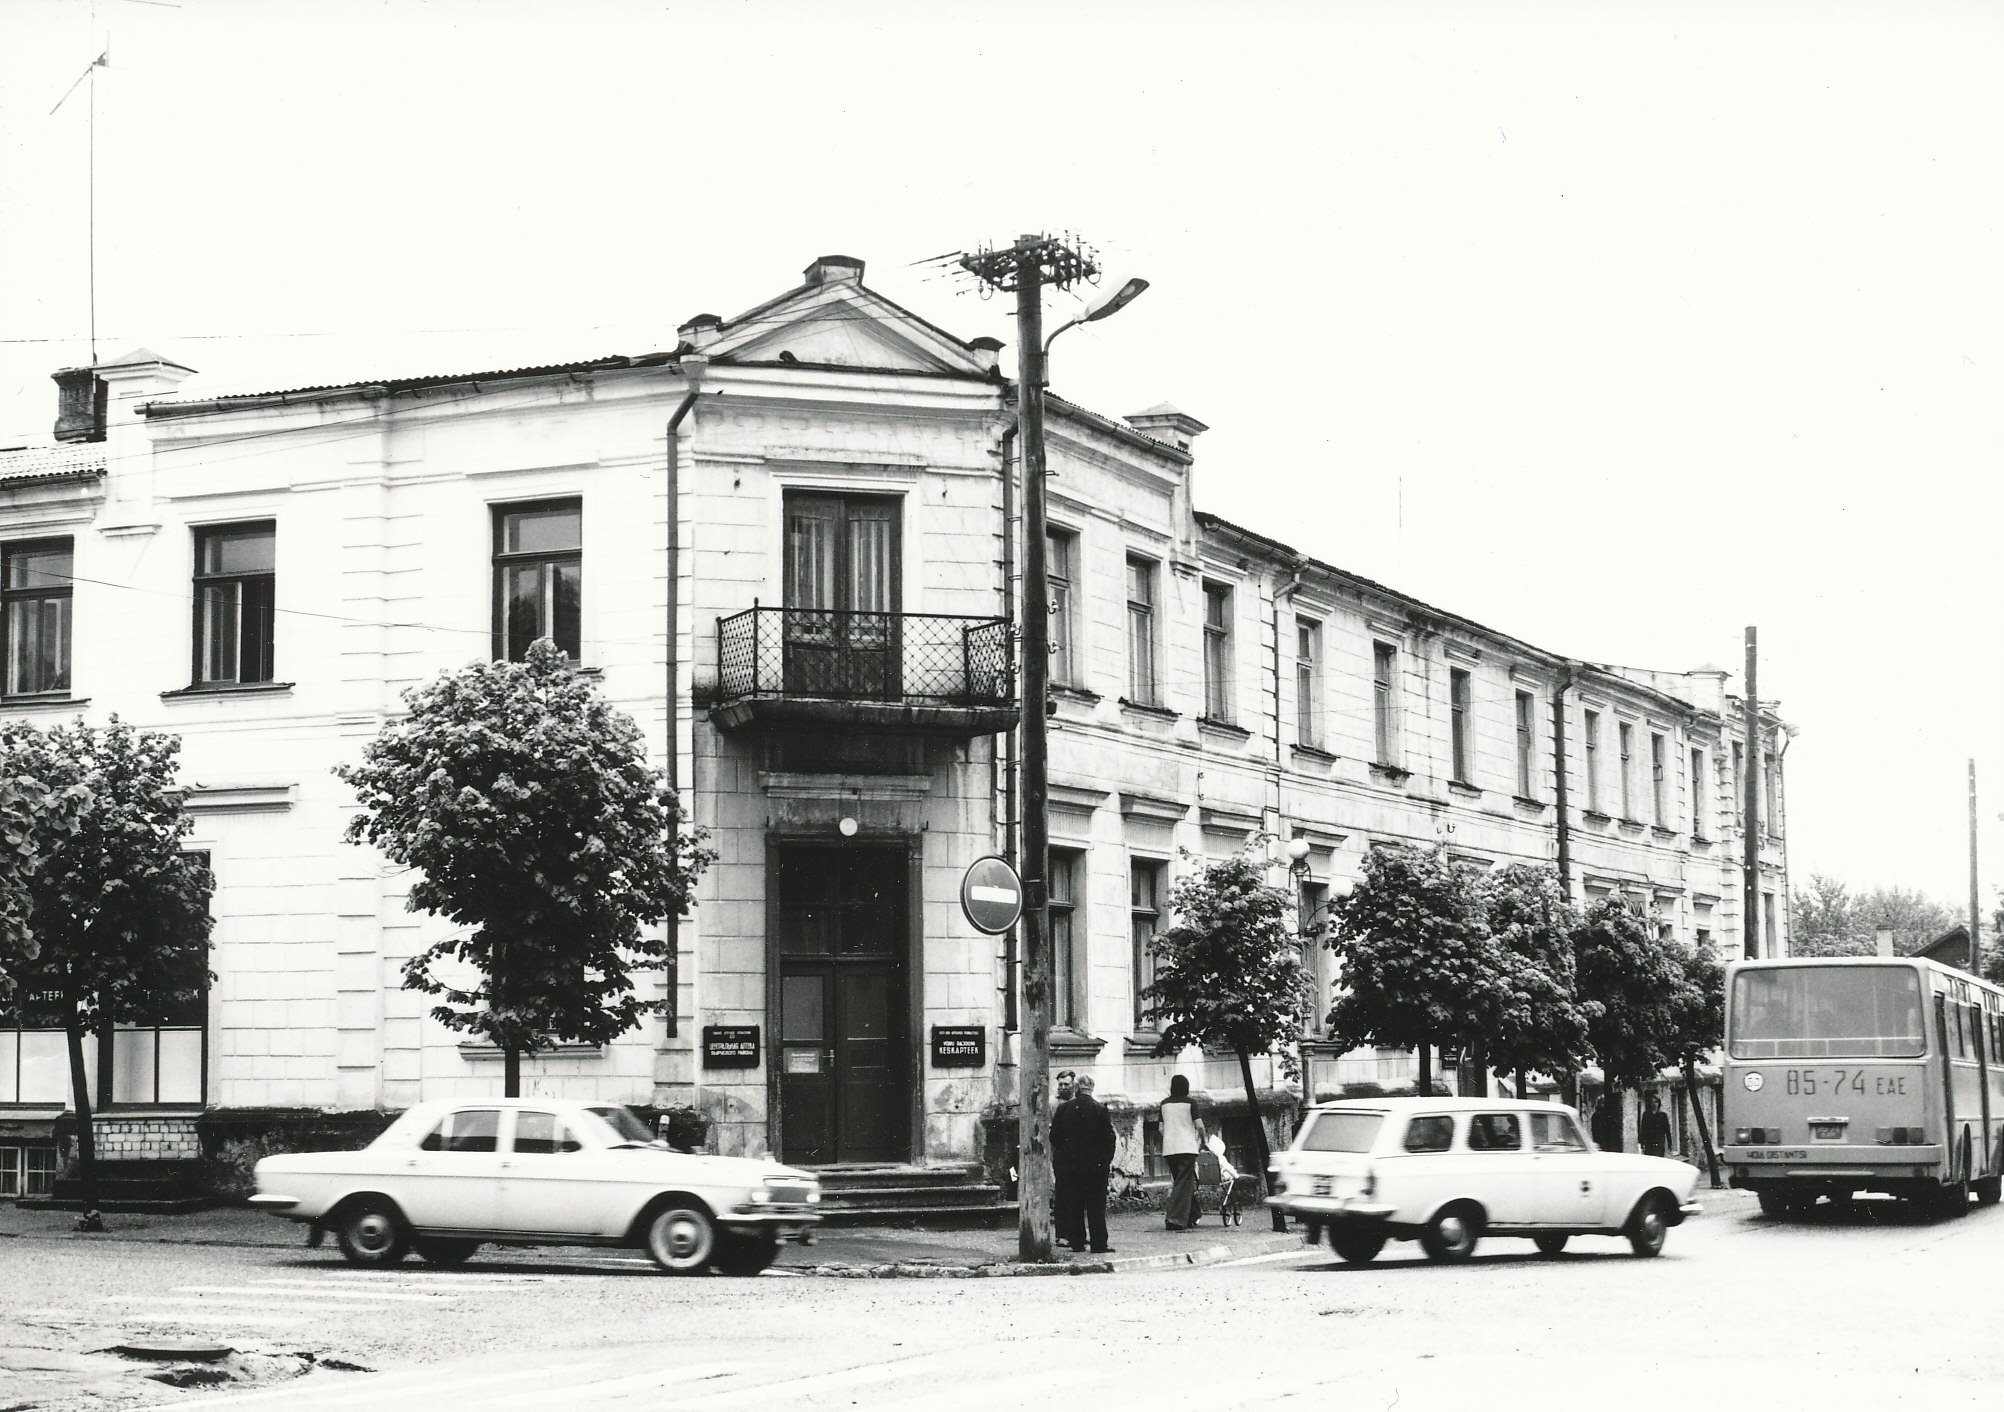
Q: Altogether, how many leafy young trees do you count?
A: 7